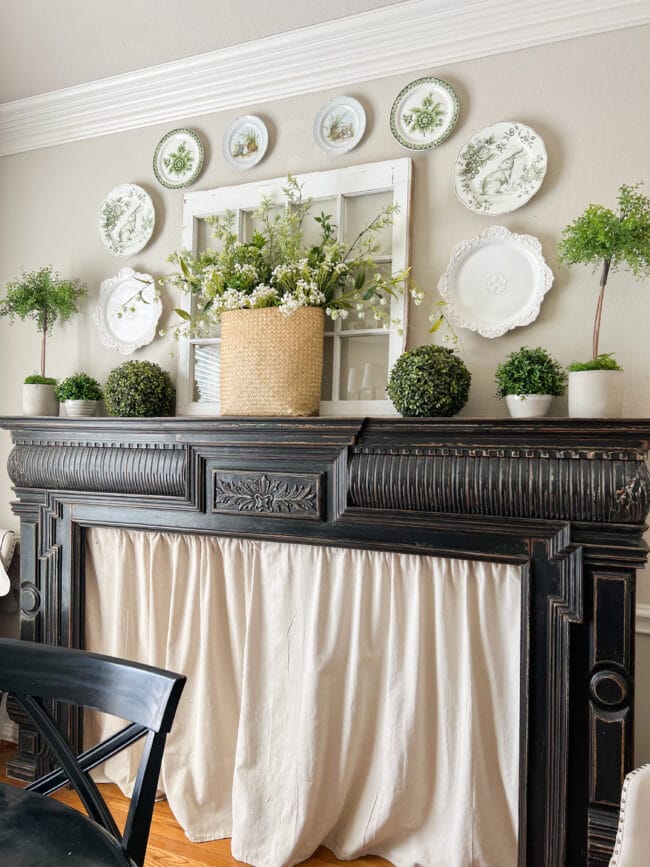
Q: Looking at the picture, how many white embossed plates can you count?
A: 2